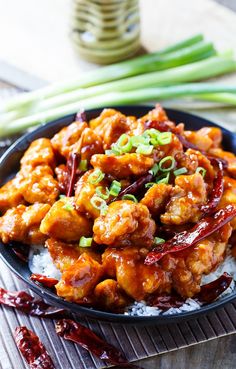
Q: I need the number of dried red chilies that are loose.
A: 3